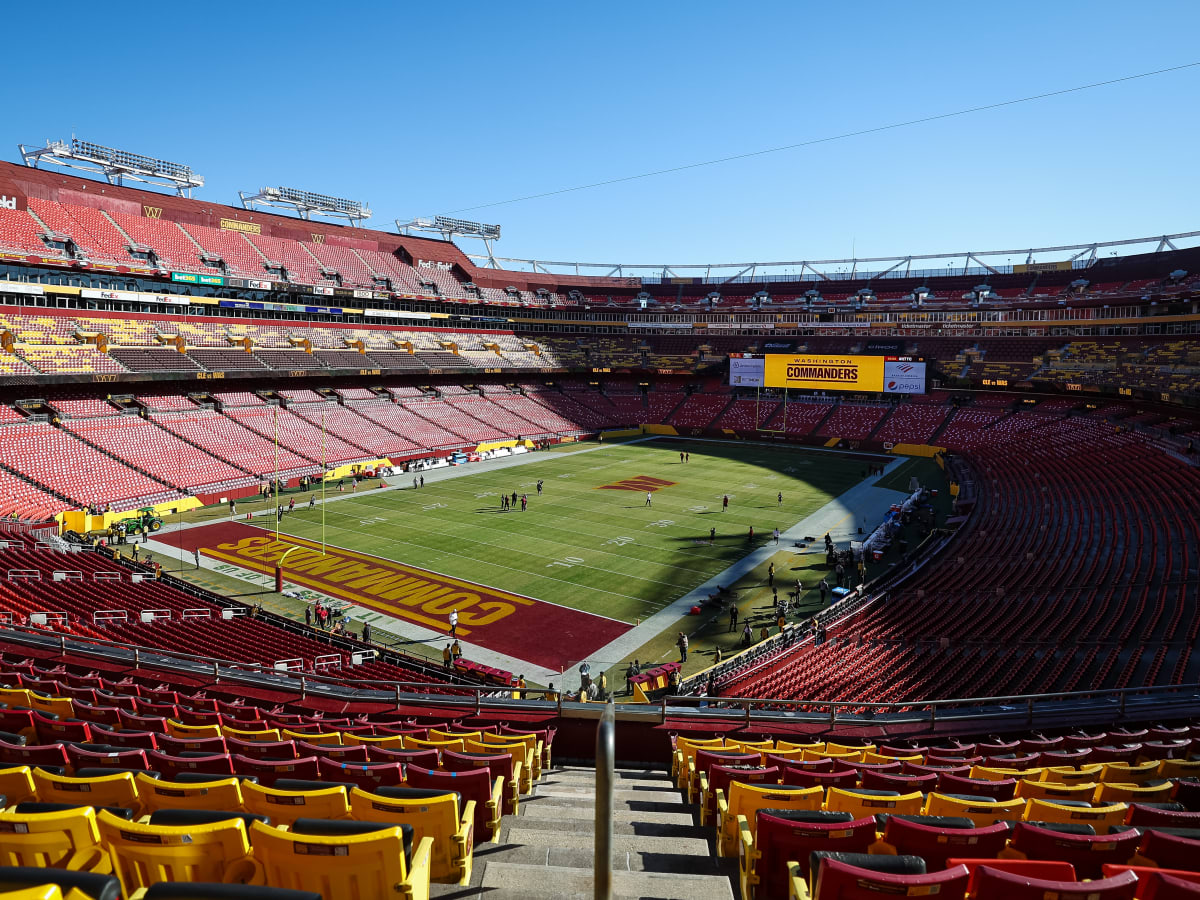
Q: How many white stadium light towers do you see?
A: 3